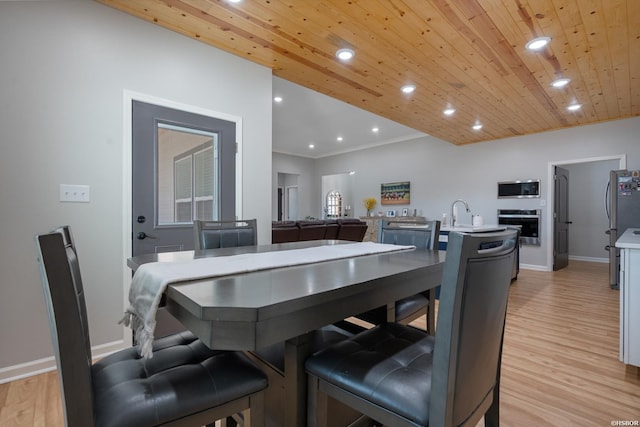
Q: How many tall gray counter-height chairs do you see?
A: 4